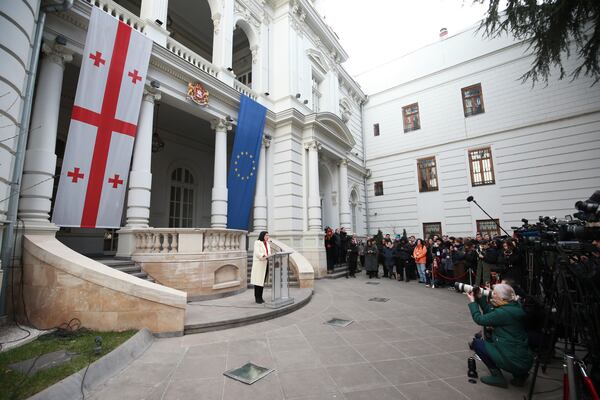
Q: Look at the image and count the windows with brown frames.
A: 8